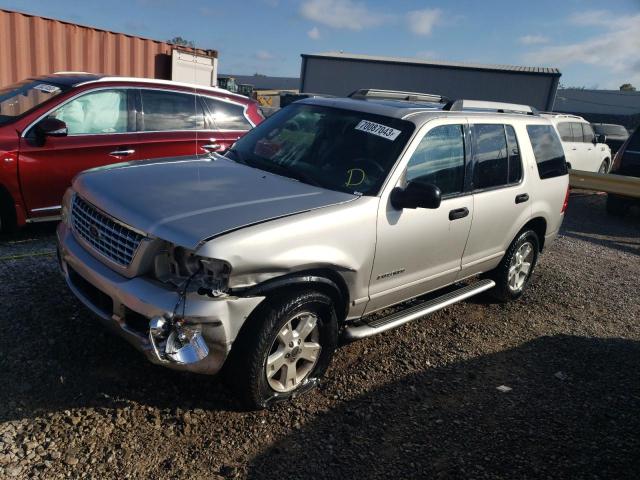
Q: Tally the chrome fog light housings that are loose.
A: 1